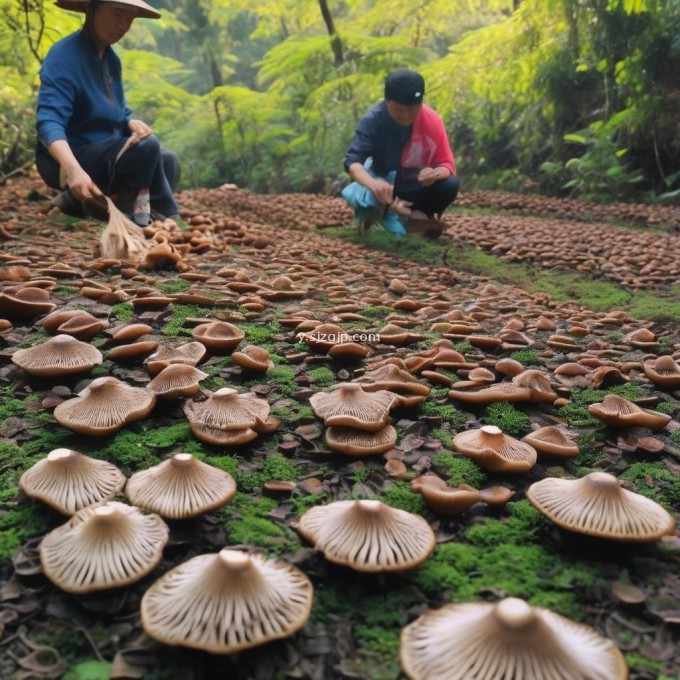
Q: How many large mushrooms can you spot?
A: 7